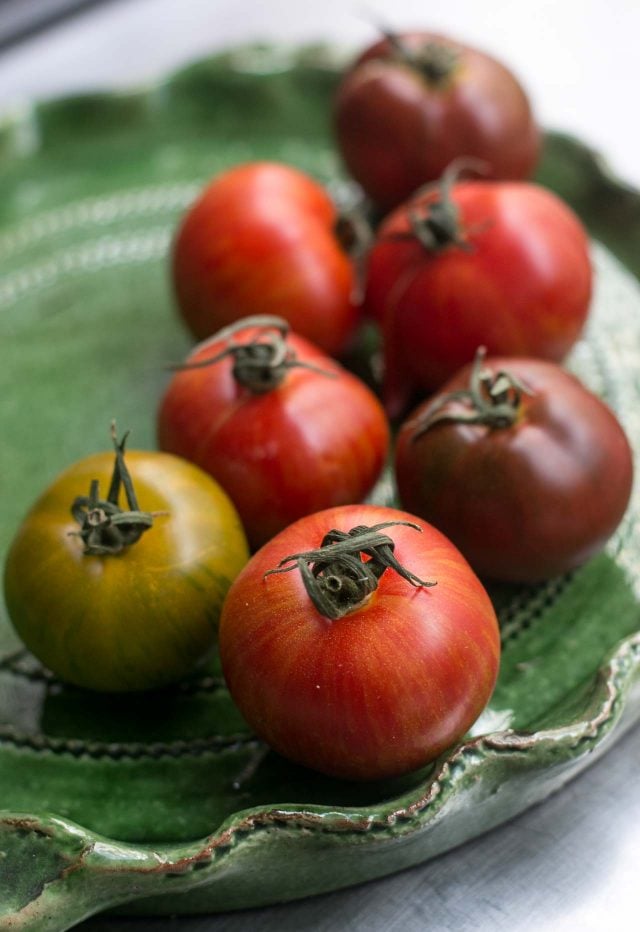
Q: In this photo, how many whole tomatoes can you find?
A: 7